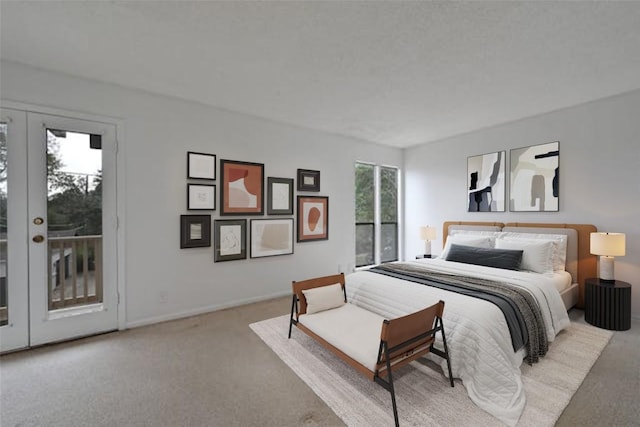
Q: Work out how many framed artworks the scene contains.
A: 11